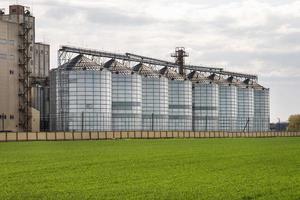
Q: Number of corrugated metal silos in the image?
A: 8